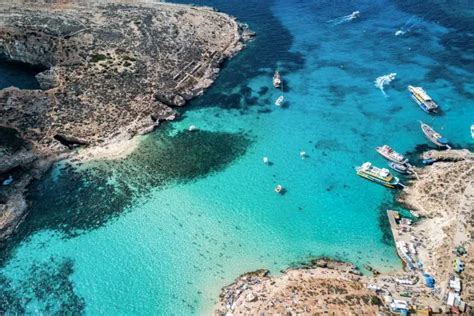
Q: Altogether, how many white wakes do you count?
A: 3